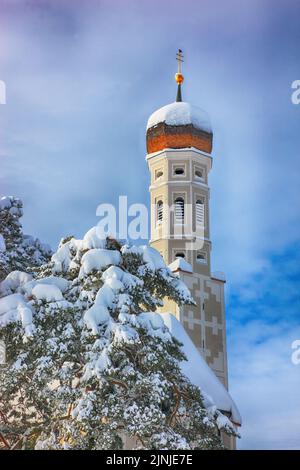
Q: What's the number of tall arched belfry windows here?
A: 3